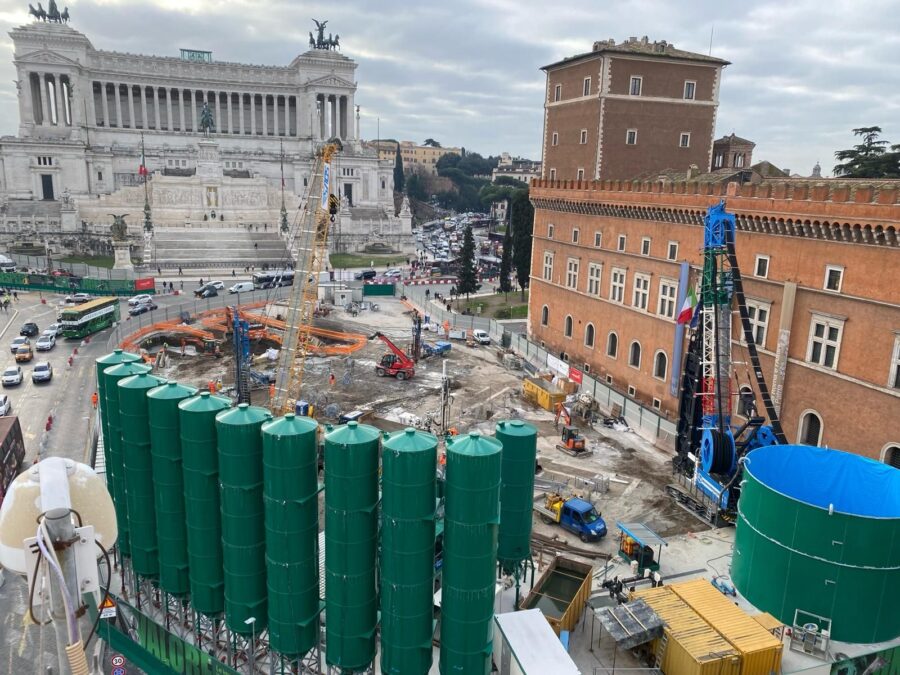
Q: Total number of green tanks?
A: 12